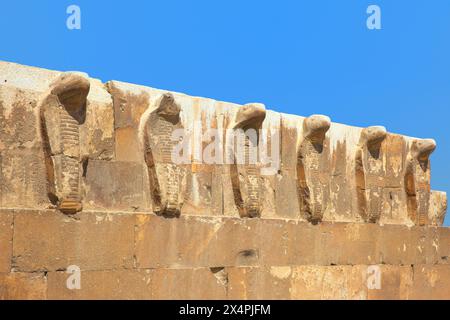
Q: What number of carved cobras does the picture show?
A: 6